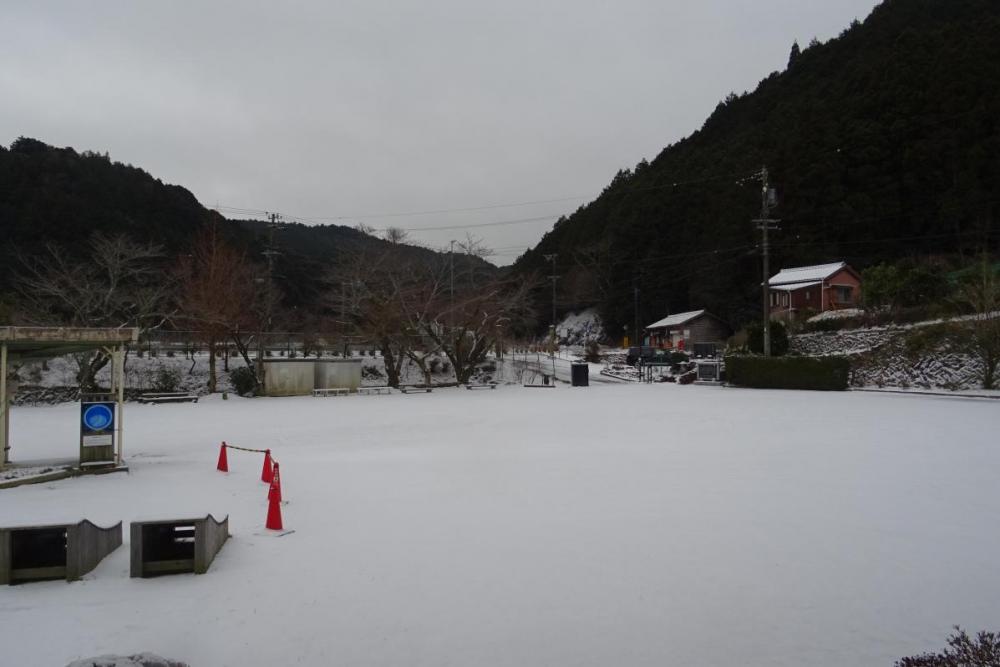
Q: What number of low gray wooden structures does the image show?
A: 2